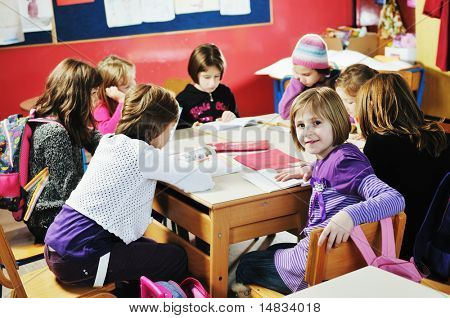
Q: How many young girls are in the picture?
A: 8